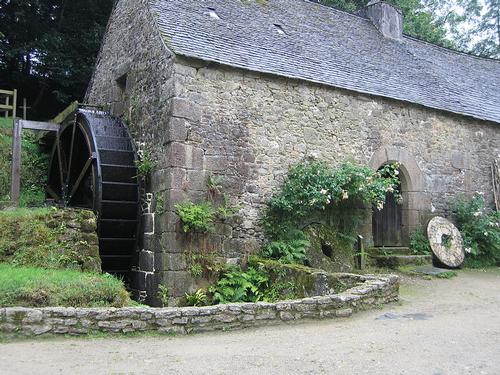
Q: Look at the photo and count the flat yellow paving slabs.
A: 0